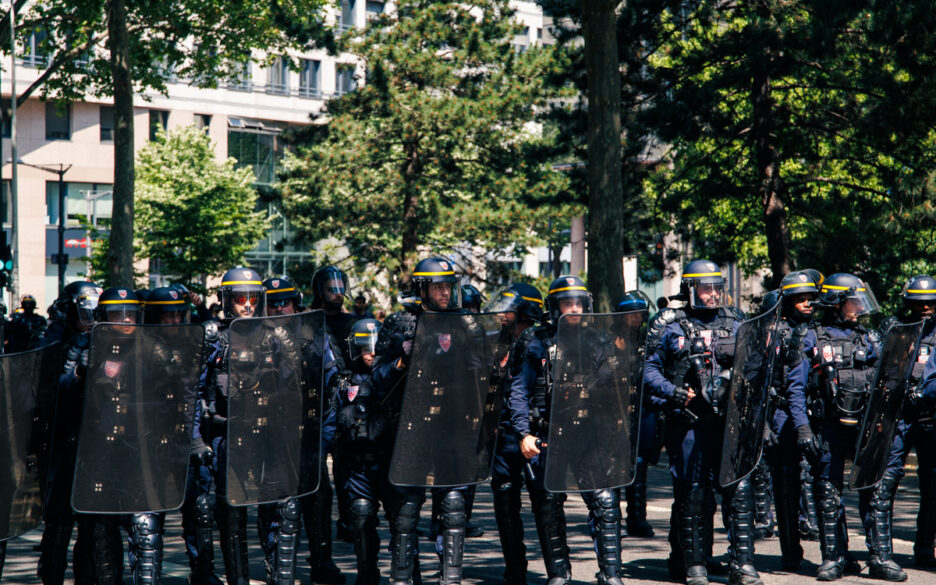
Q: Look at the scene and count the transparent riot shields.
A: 7